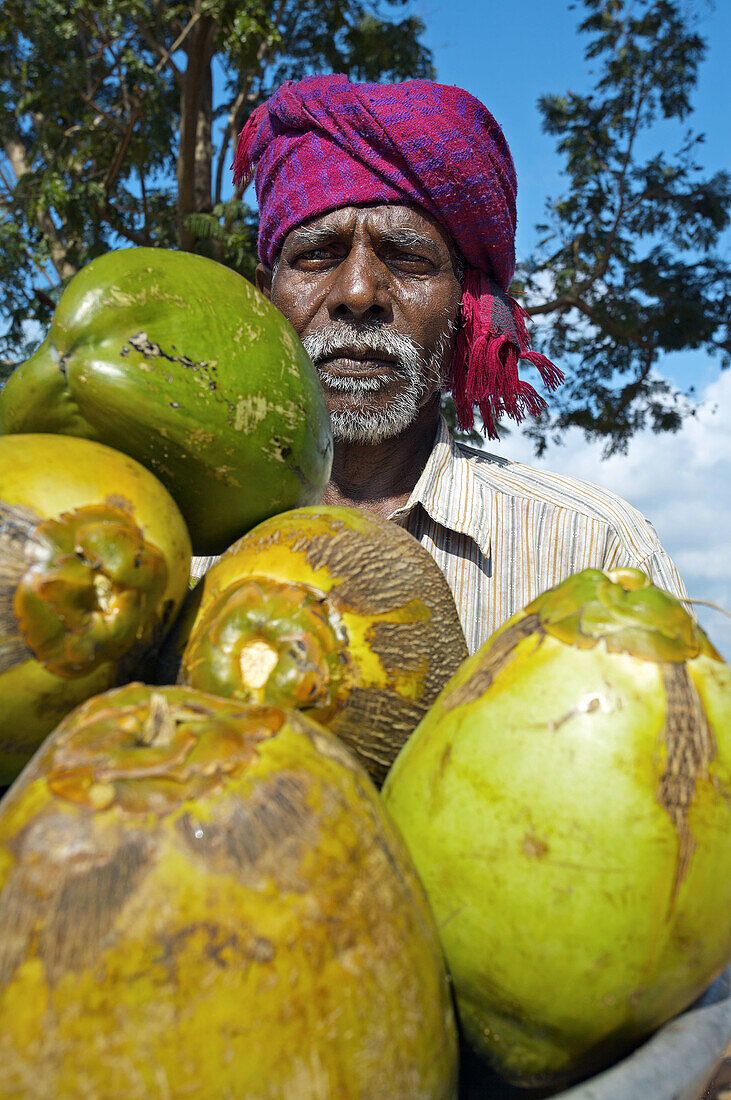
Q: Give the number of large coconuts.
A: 5